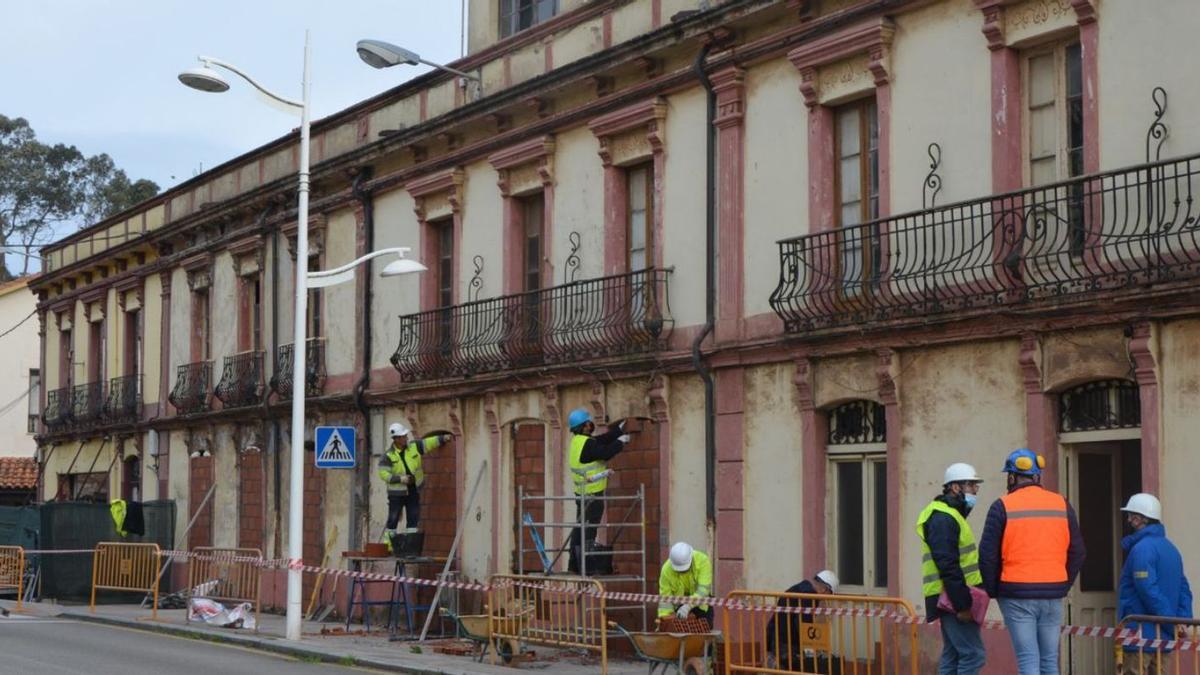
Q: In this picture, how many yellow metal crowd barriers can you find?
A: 6